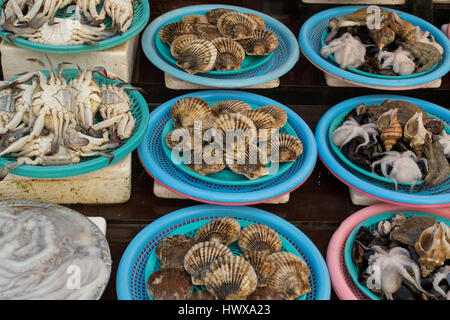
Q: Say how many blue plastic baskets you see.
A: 5